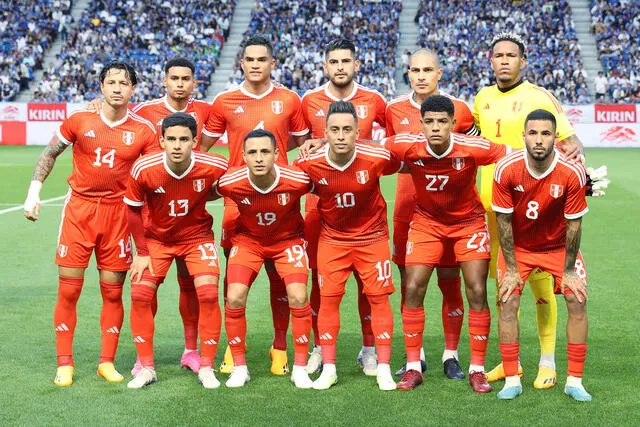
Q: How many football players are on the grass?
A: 11